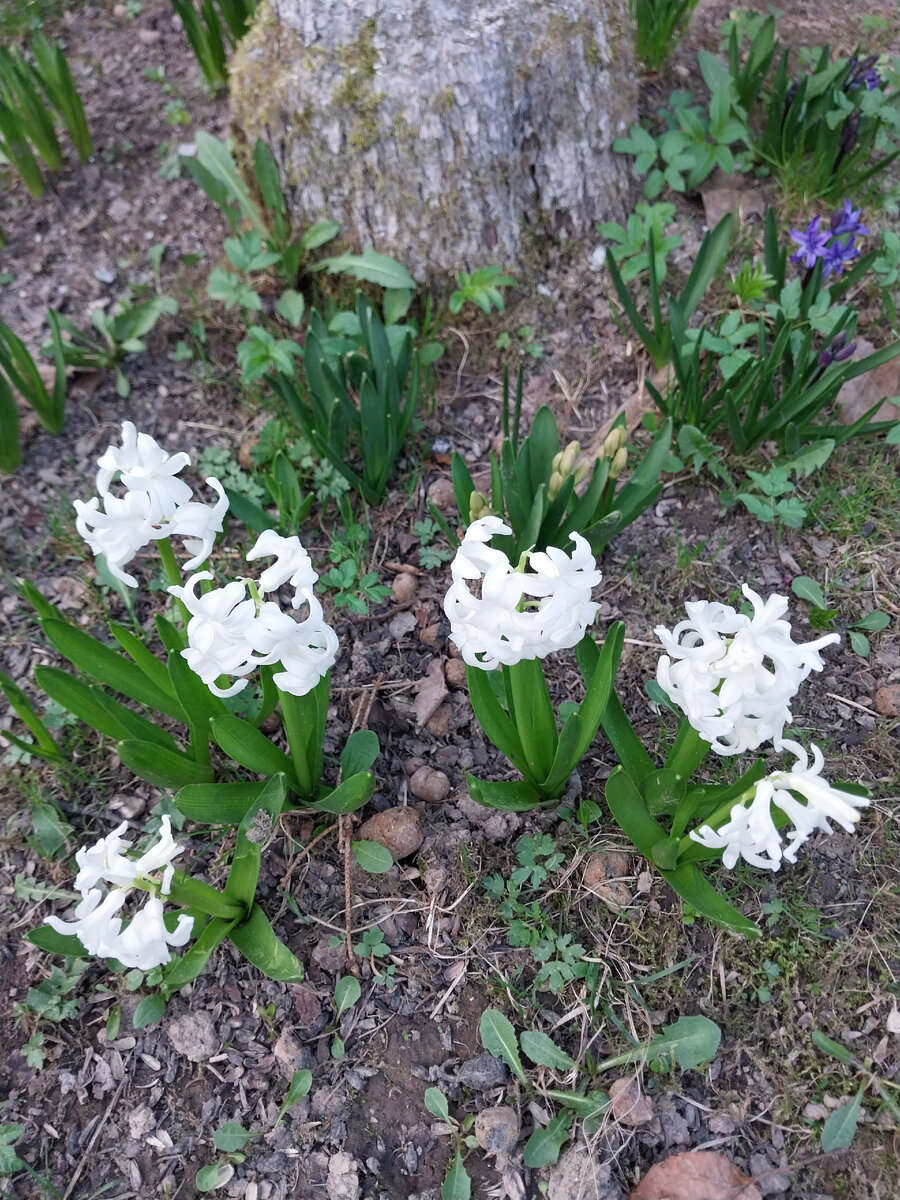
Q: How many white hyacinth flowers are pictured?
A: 6